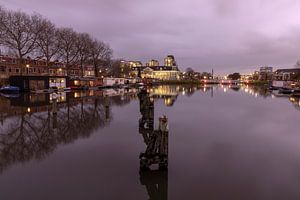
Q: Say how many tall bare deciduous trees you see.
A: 5